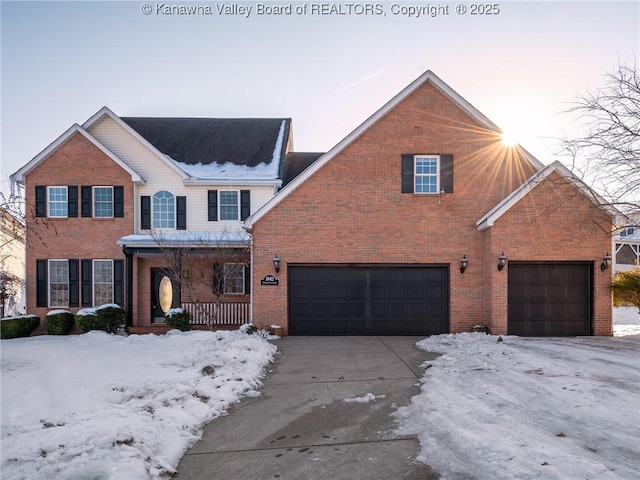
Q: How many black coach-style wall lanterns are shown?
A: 4